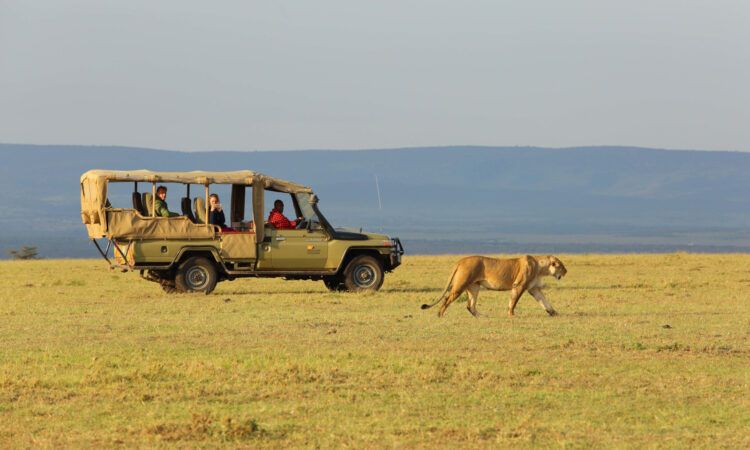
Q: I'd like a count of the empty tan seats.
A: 2